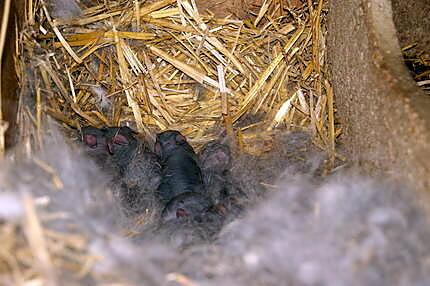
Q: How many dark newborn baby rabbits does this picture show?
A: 5